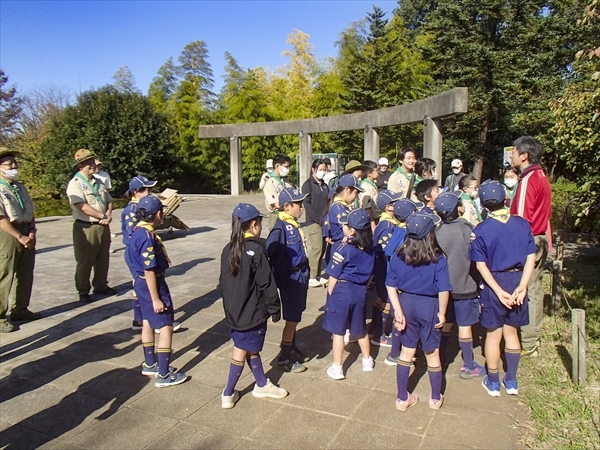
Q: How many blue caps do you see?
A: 12